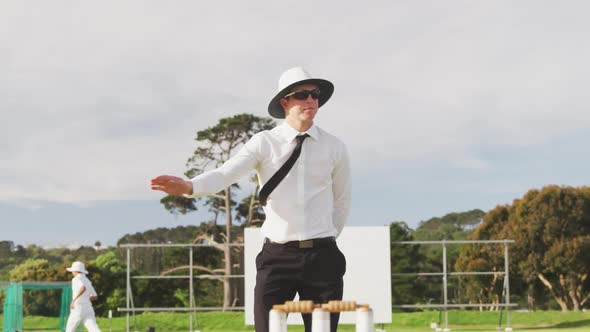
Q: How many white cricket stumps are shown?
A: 3